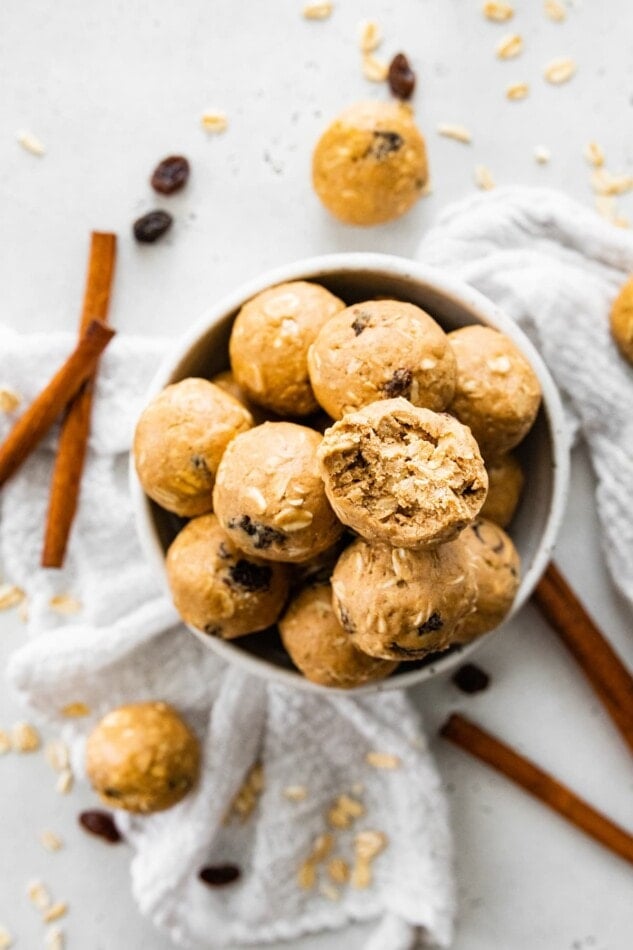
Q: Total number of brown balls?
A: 15